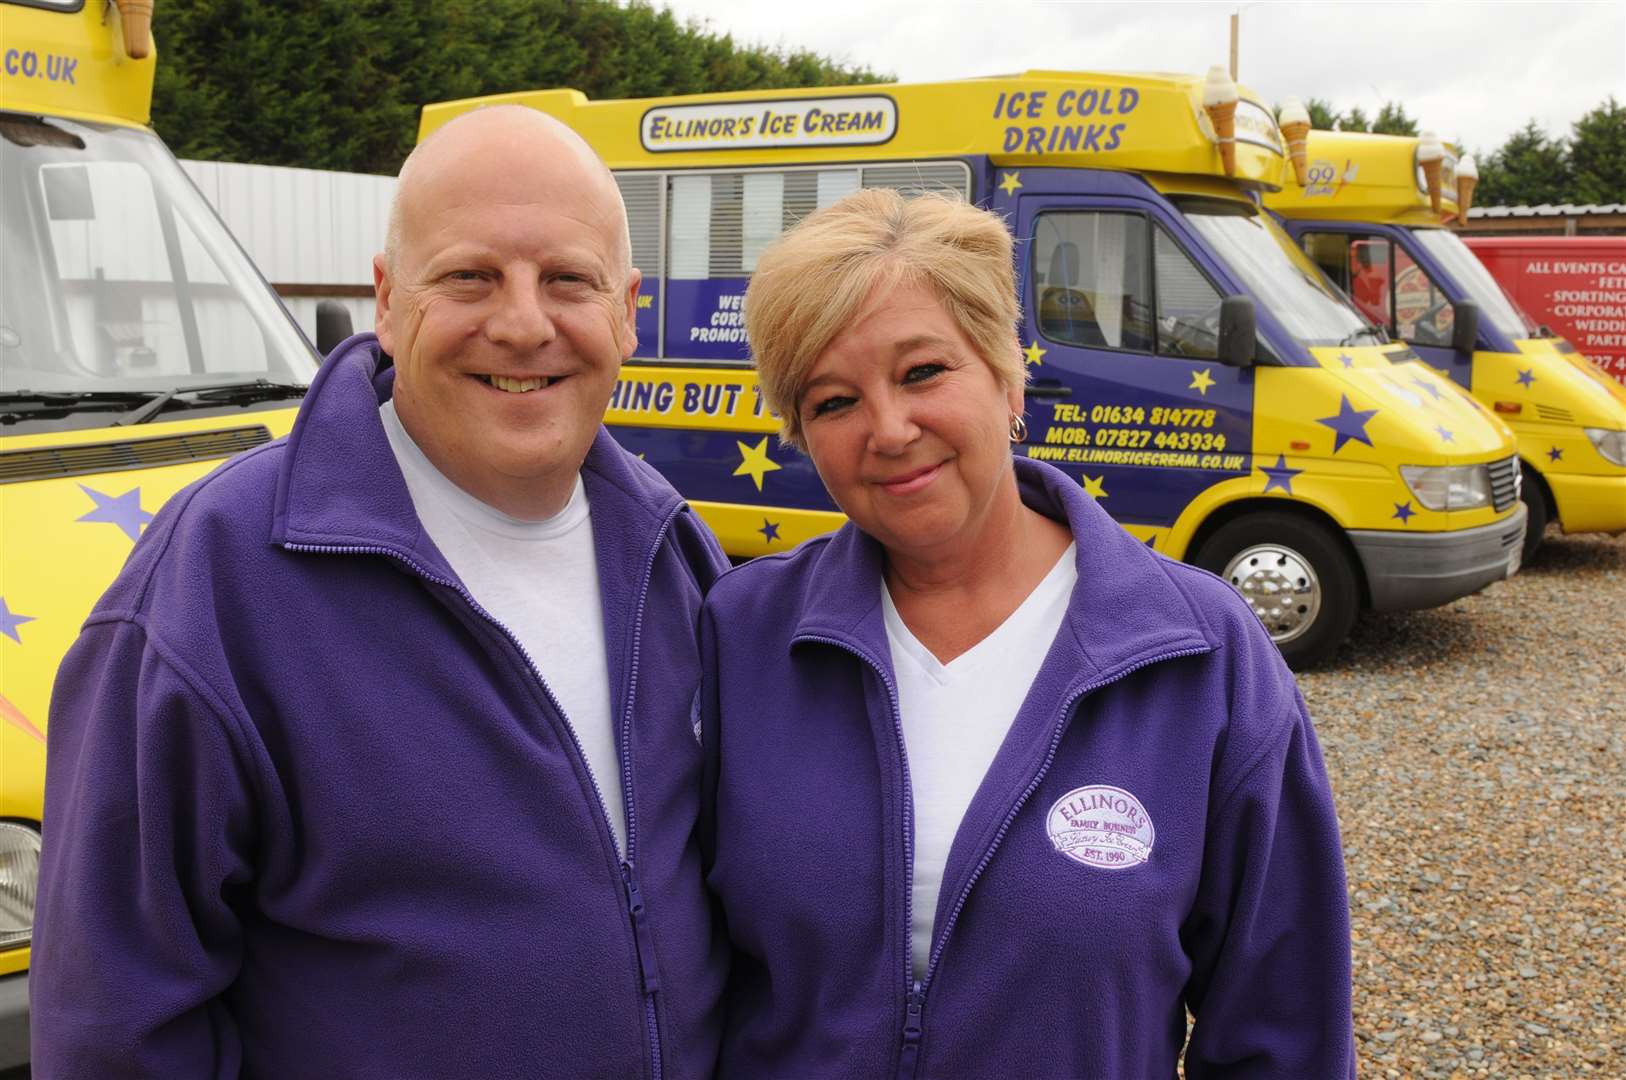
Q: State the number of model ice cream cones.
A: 5